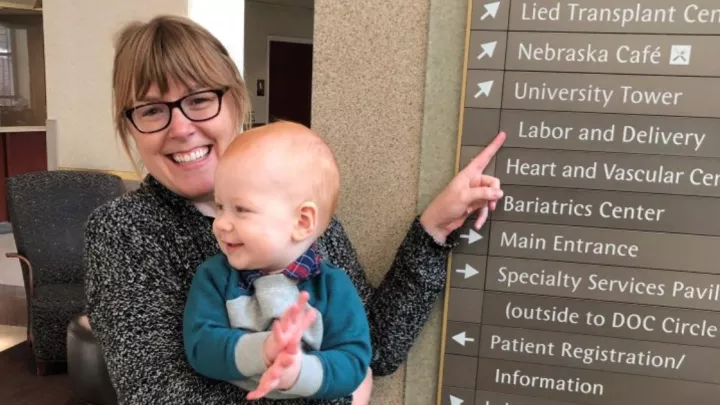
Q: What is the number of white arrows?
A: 7